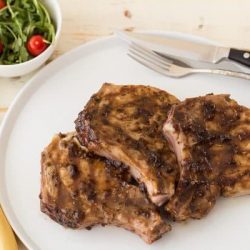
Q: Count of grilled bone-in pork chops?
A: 3